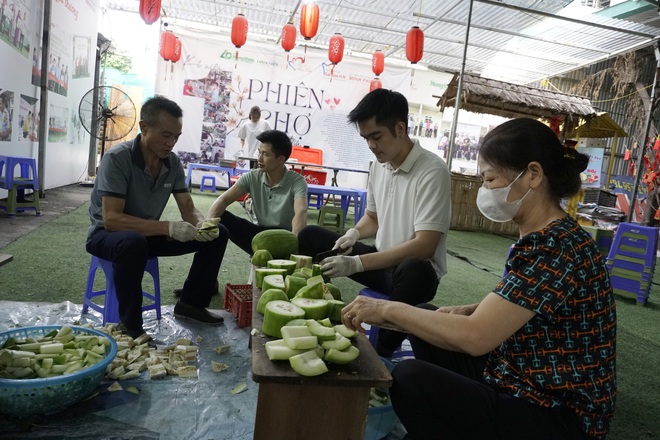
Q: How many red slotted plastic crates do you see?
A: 1